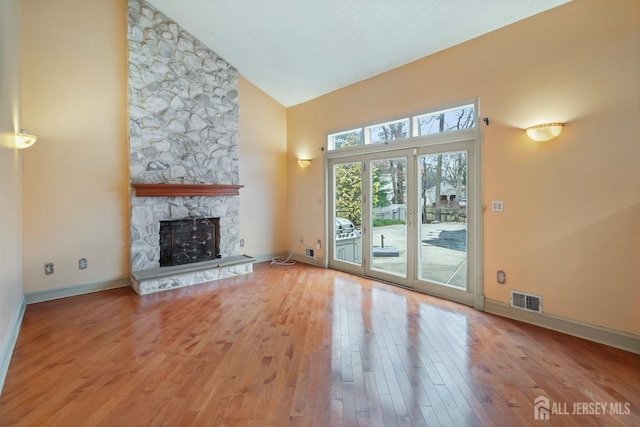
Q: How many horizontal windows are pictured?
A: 3